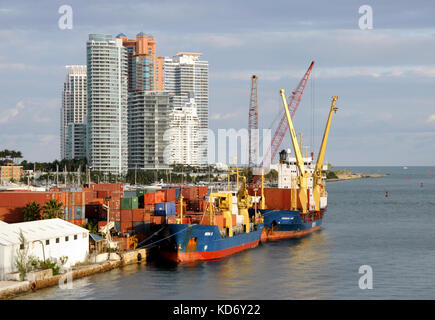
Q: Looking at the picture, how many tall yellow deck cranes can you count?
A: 2